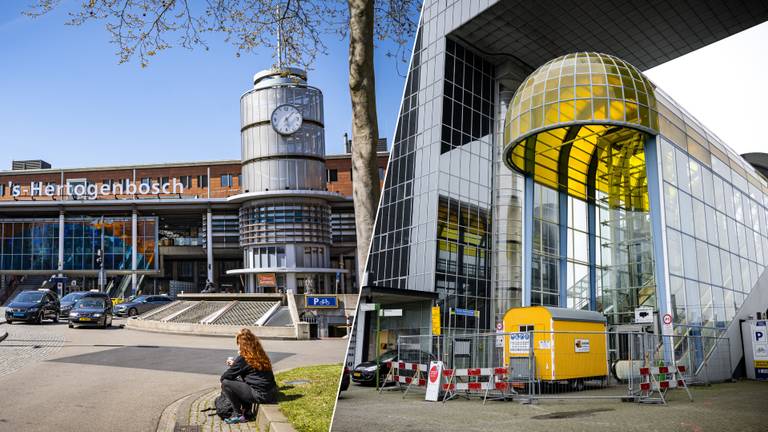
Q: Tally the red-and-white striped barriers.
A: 3